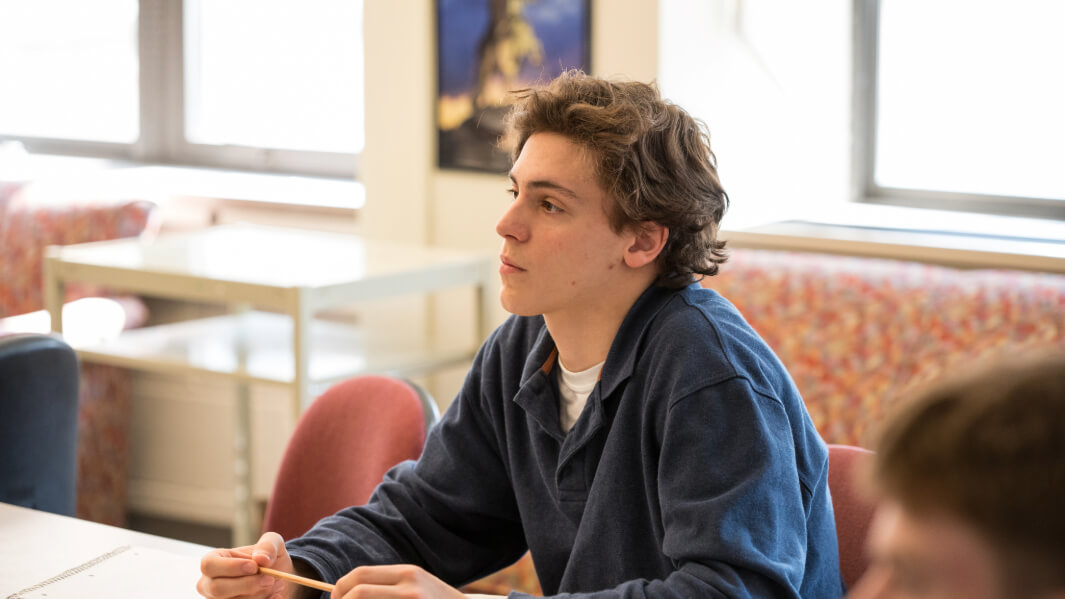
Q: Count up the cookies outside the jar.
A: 0